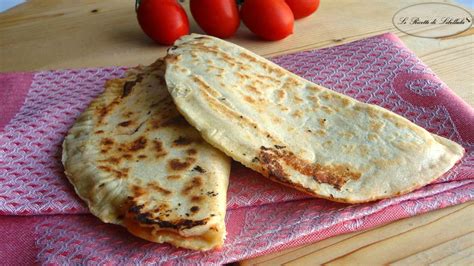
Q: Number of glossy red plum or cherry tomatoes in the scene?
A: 4